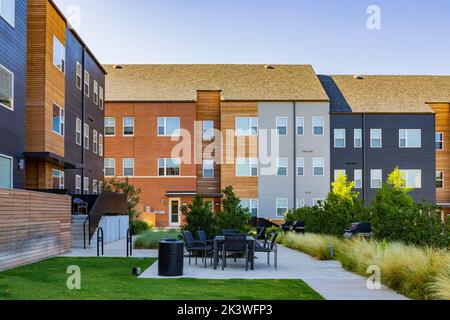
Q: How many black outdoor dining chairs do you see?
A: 6